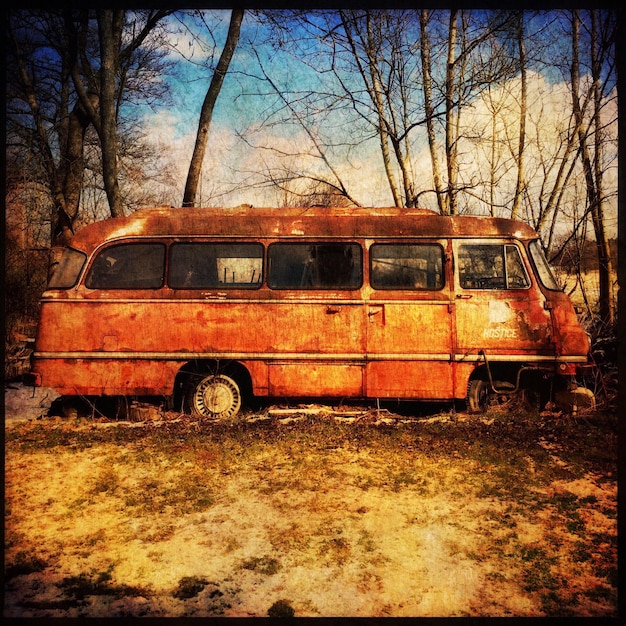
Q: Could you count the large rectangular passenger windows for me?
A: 4